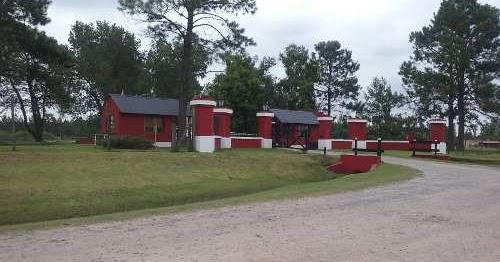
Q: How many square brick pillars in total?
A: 6